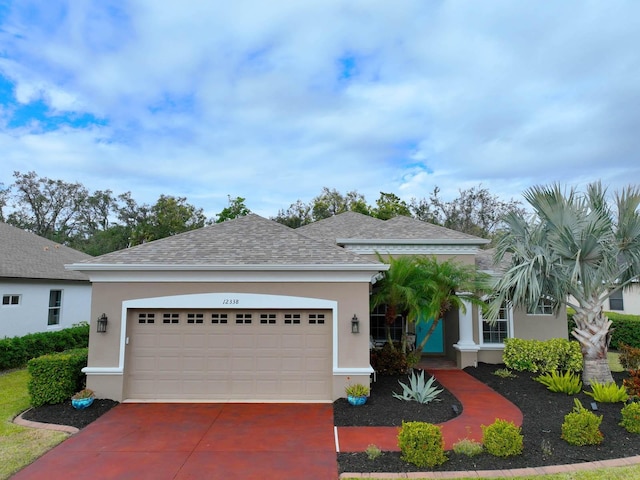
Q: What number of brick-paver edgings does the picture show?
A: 2